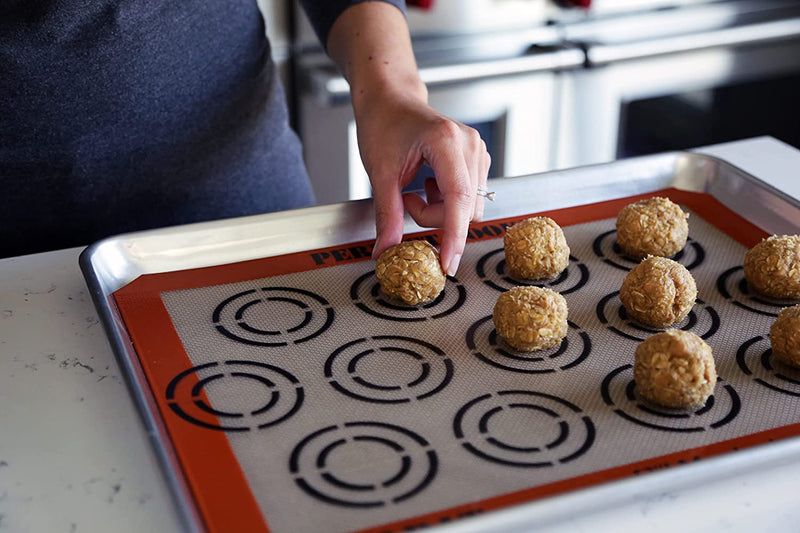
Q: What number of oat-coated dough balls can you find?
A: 8